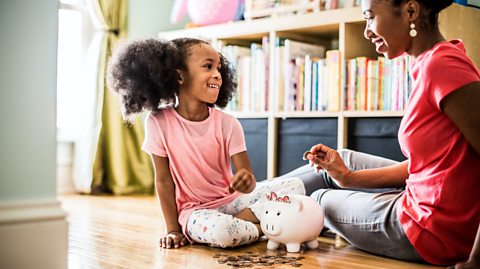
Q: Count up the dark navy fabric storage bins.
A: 3